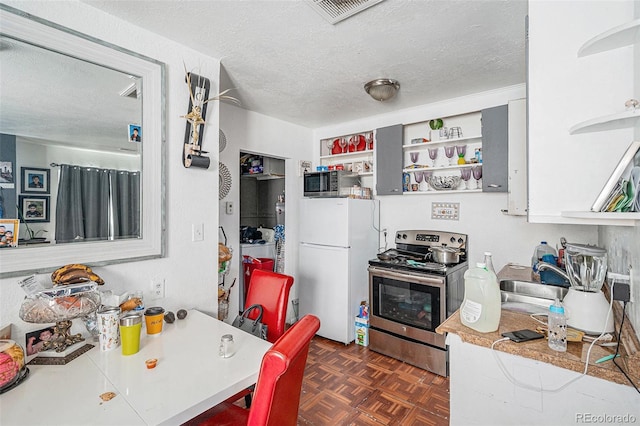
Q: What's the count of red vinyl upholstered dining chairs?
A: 2